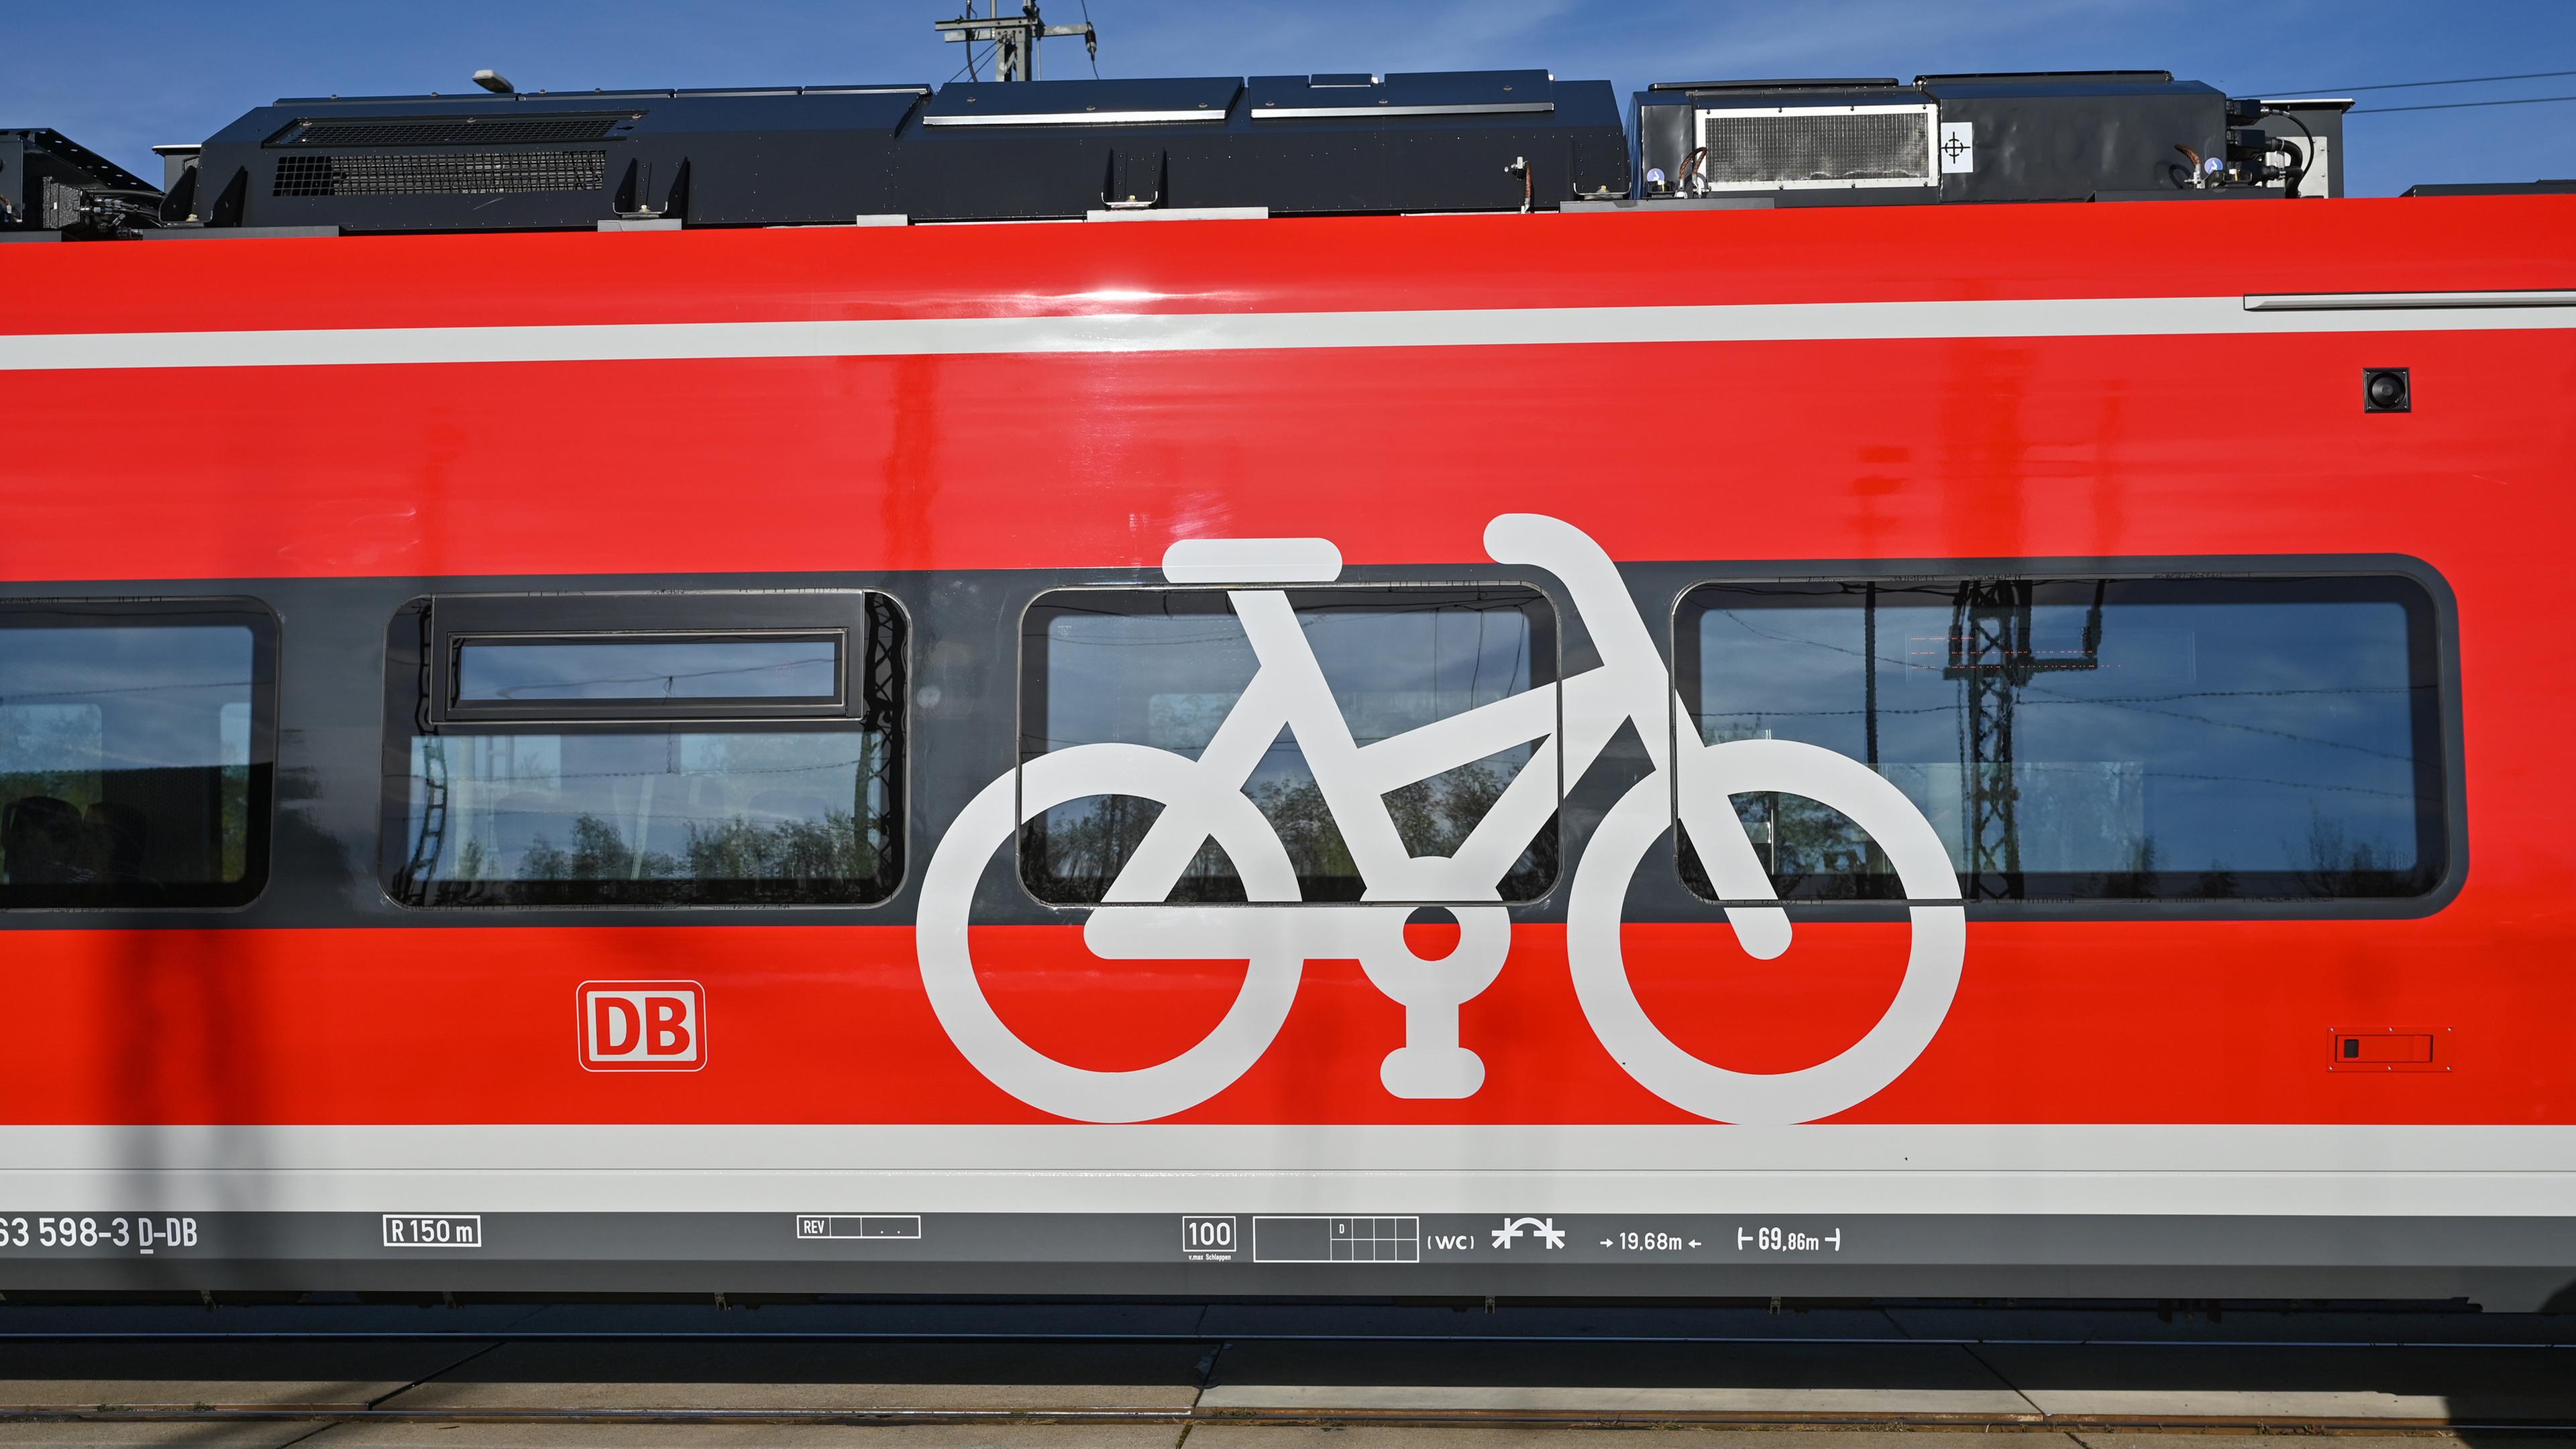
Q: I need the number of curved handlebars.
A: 1